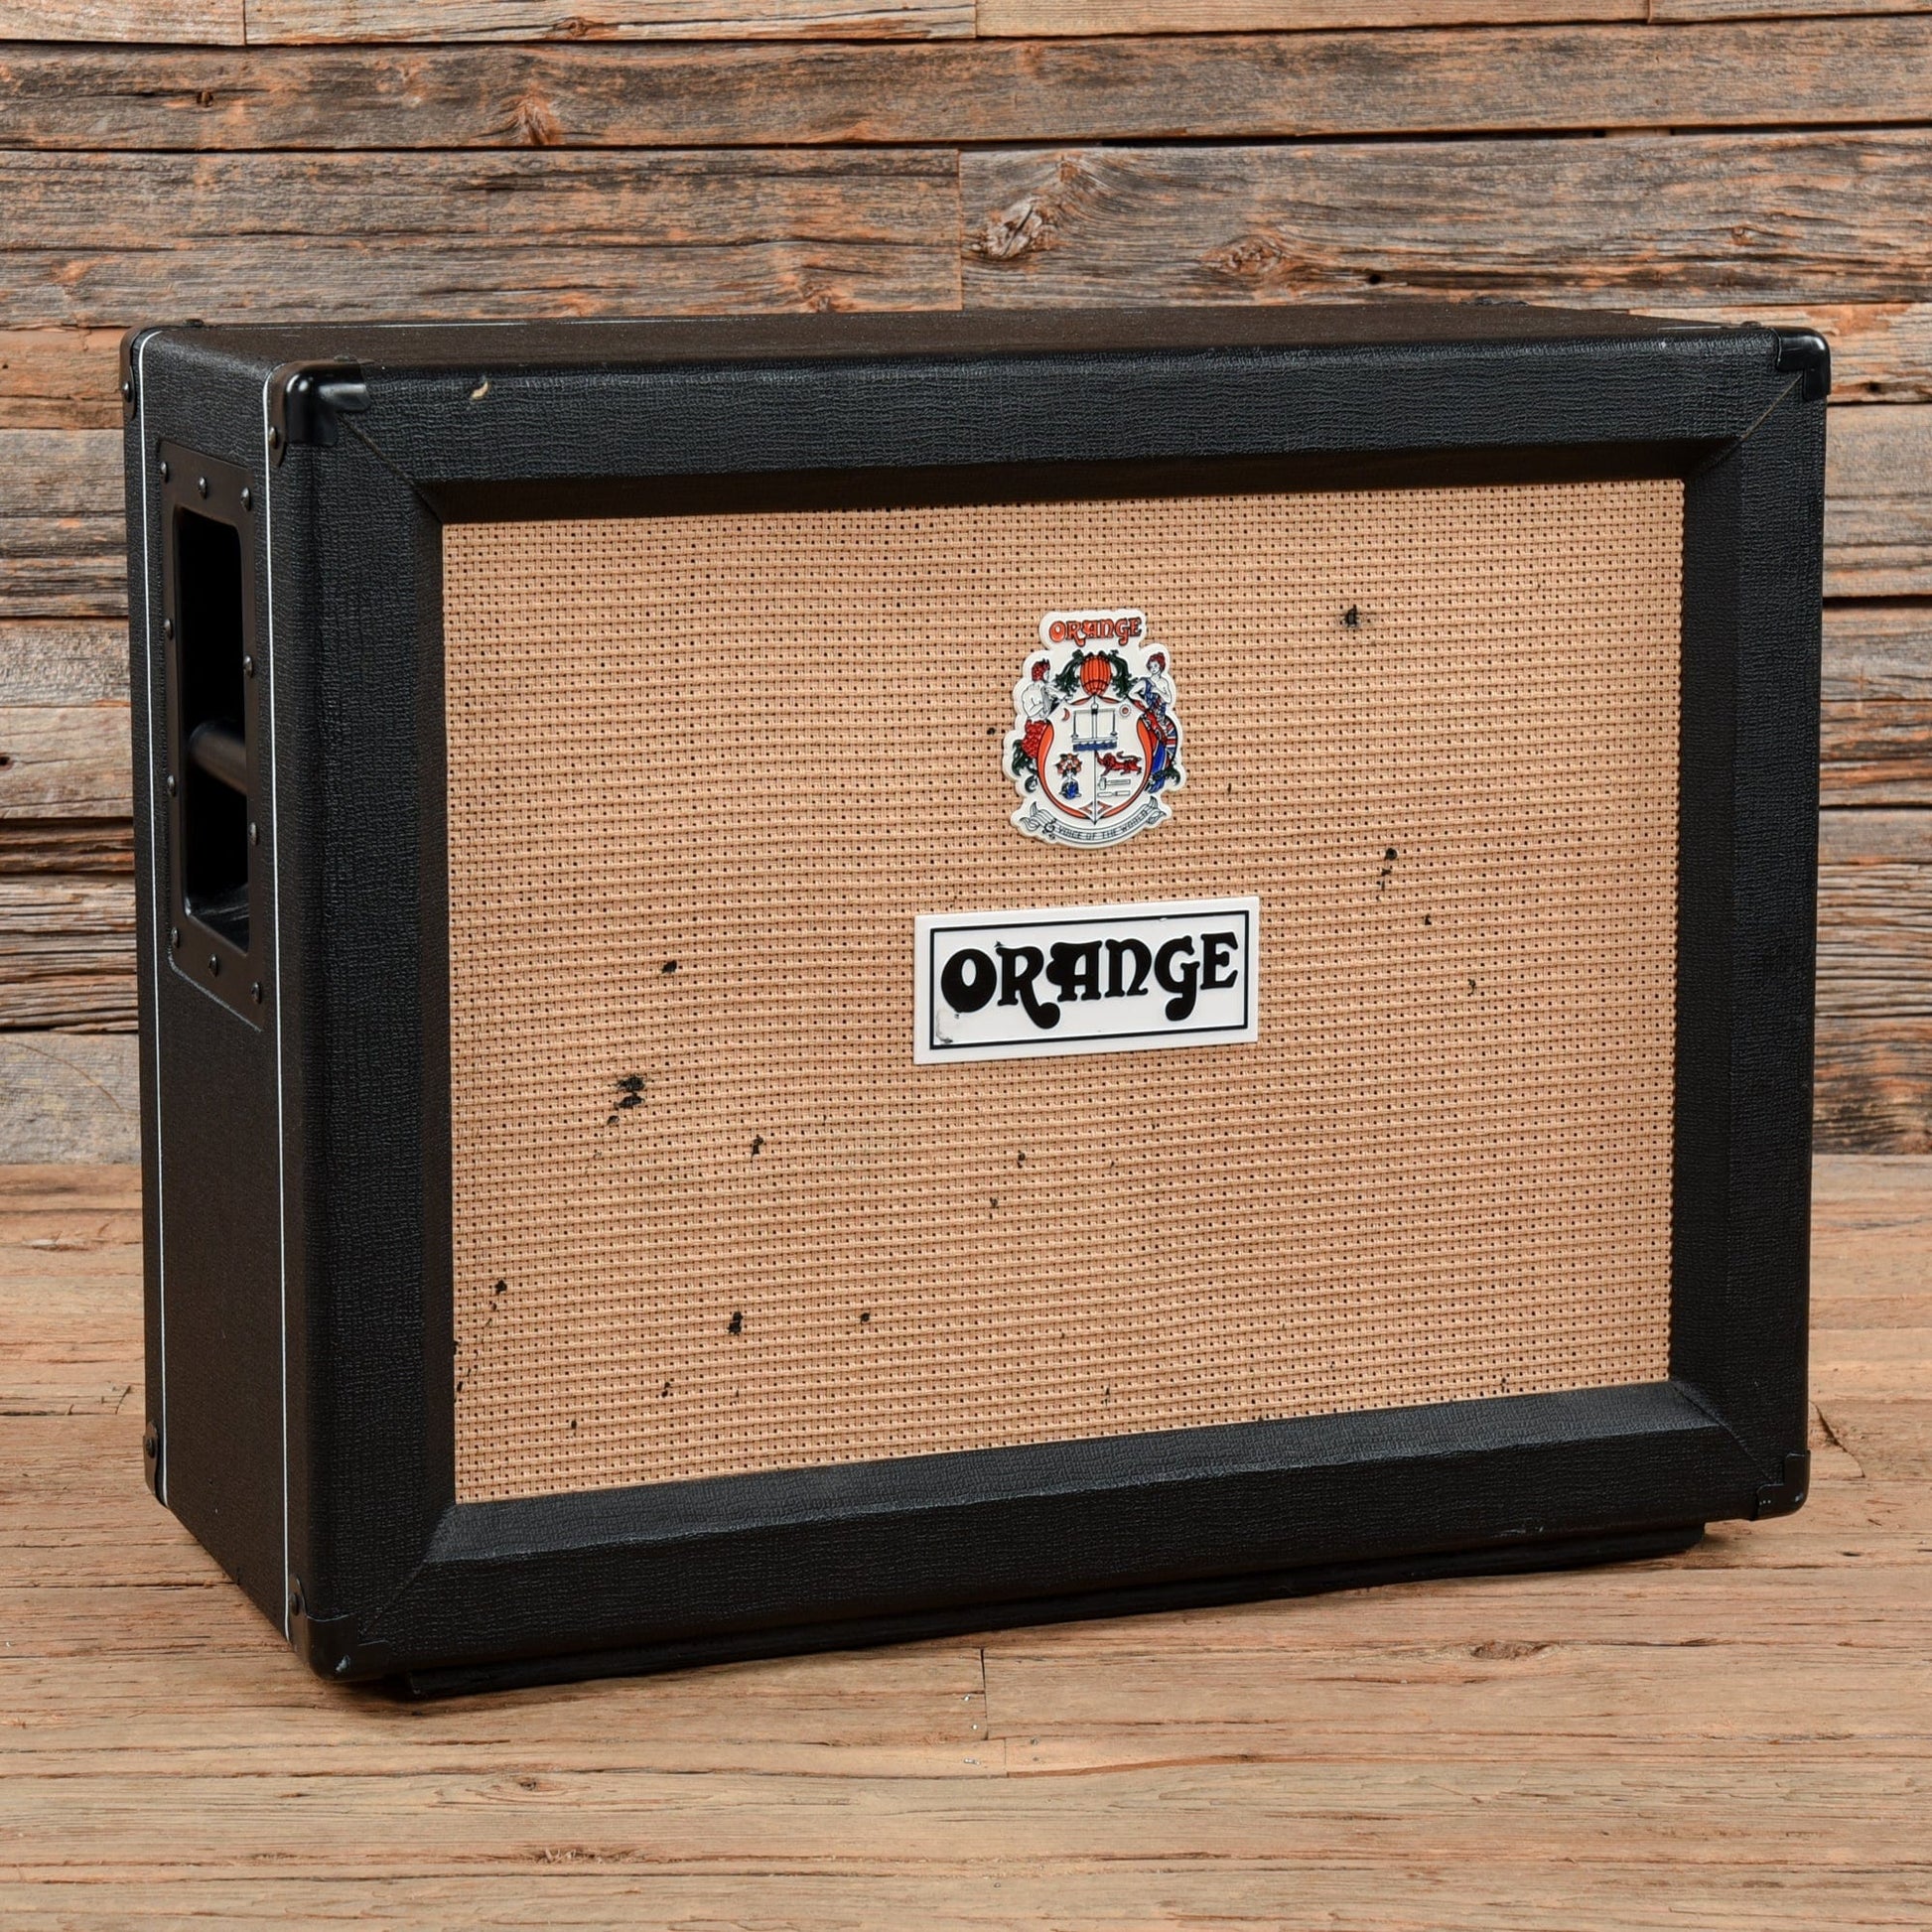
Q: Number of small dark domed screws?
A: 14